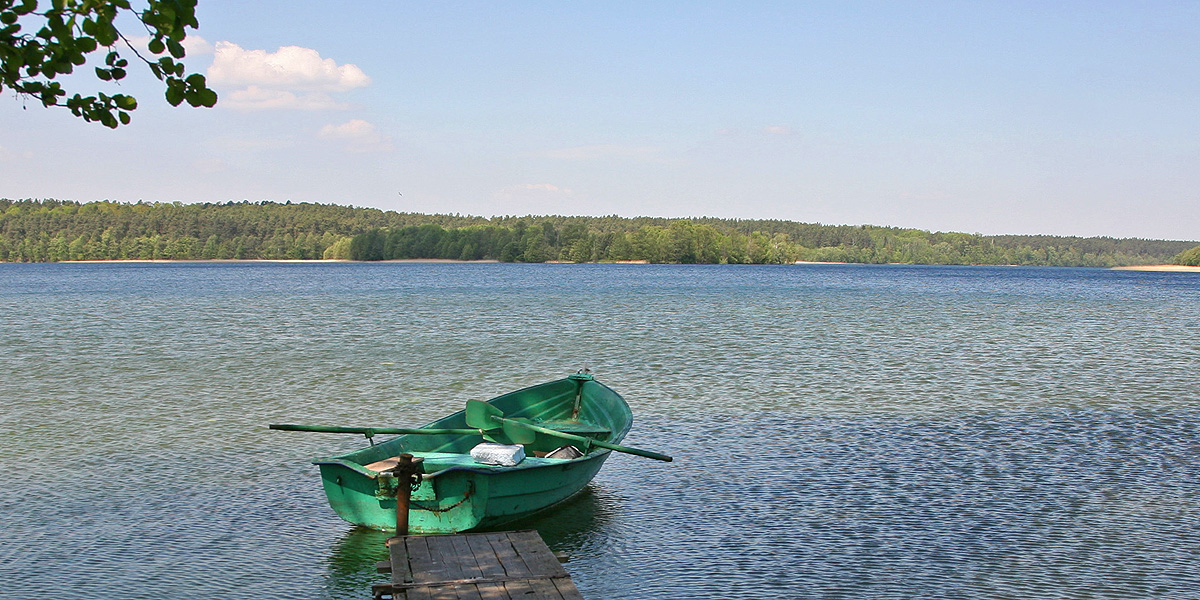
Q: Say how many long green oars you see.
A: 2